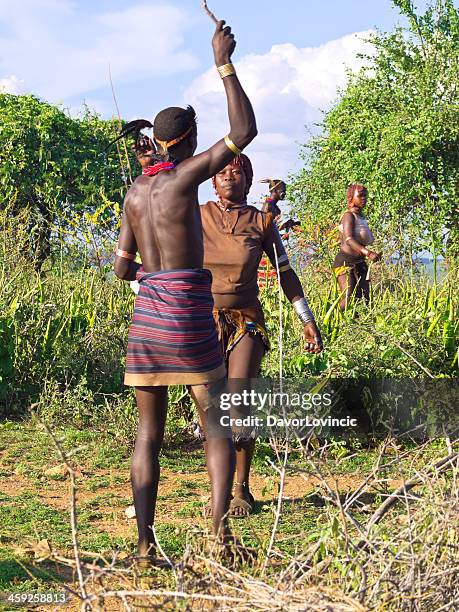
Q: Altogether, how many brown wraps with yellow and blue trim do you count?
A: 1